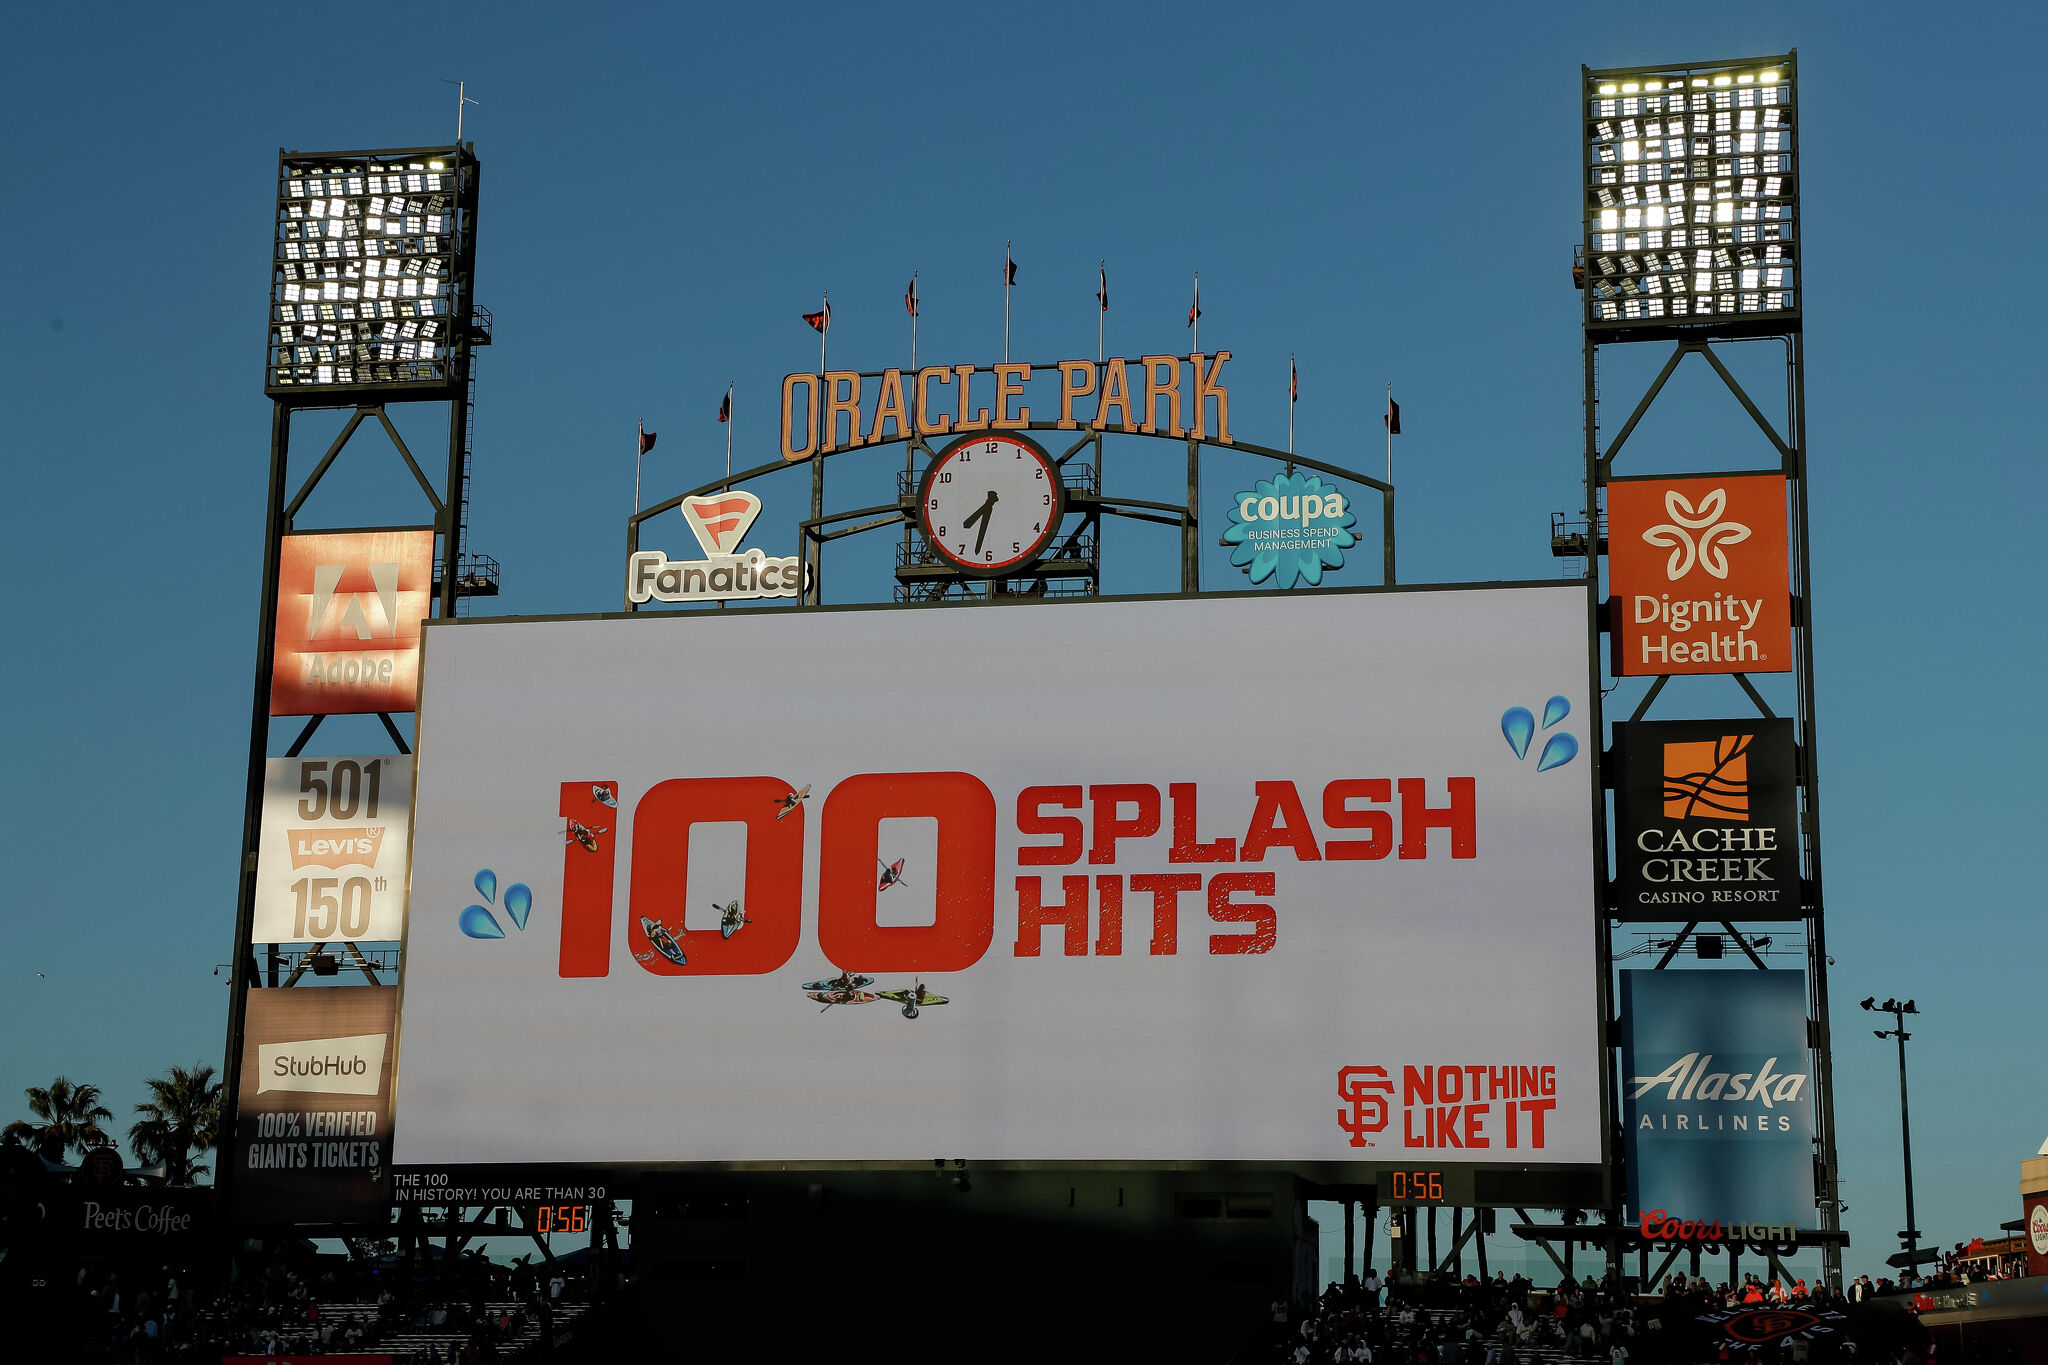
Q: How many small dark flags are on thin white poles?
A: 9